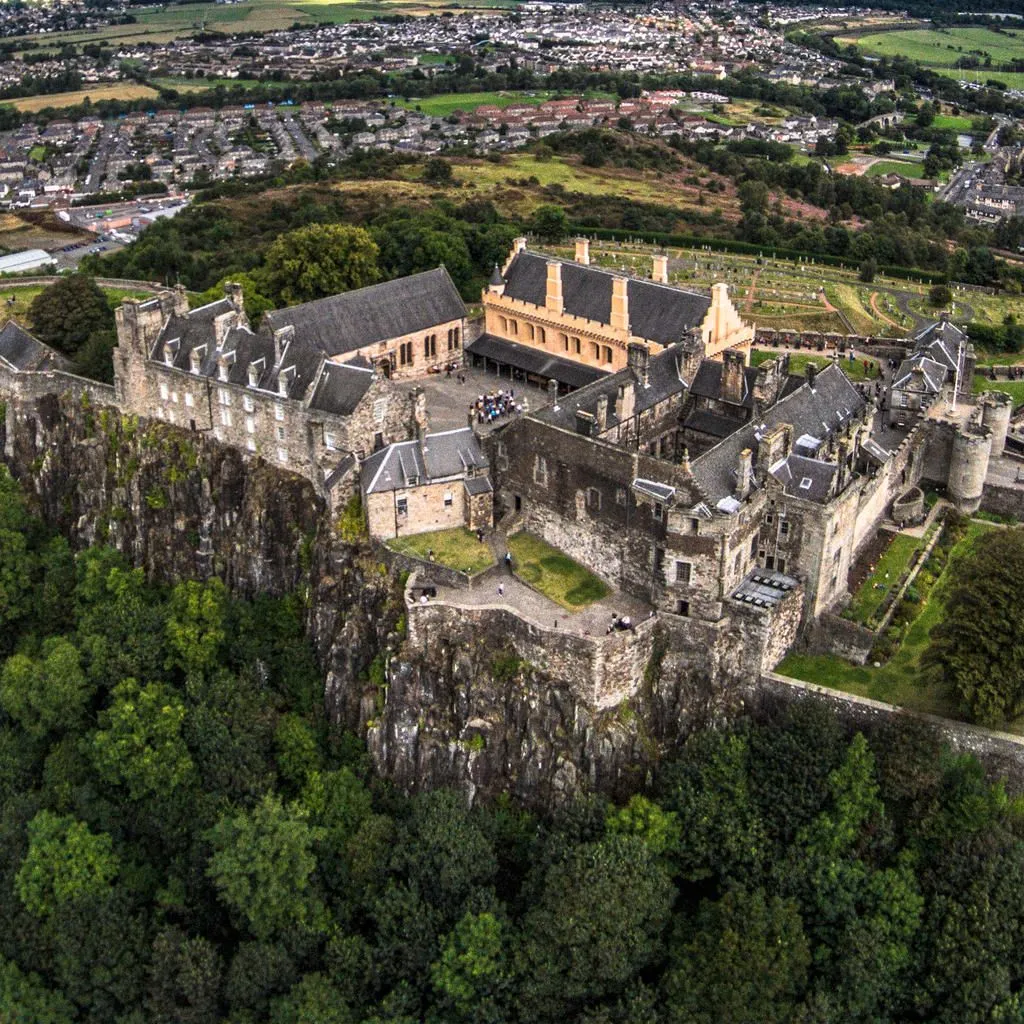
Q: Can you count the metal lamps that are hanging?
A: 0